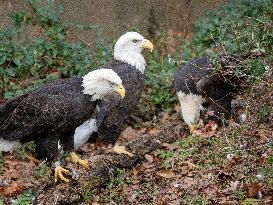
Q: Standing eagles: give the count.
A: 2